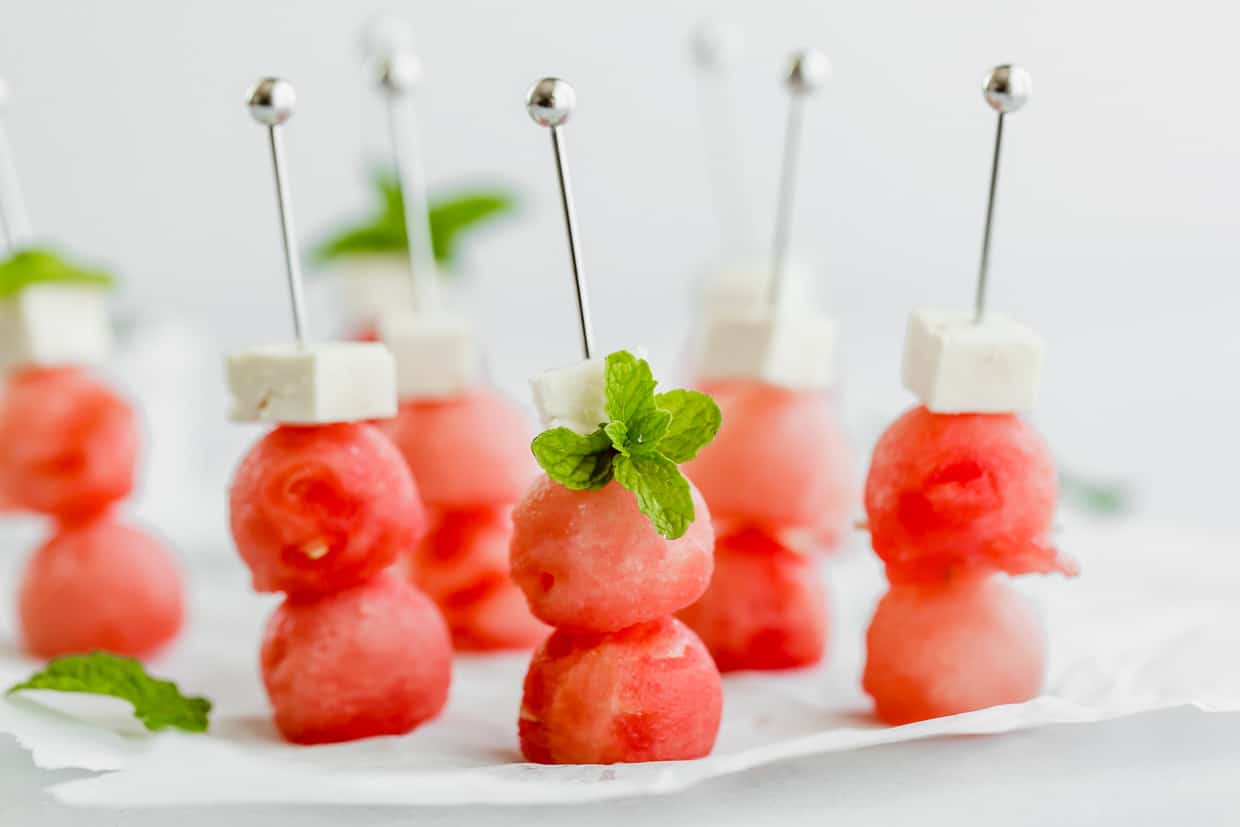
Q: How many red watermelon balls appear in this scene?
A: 12